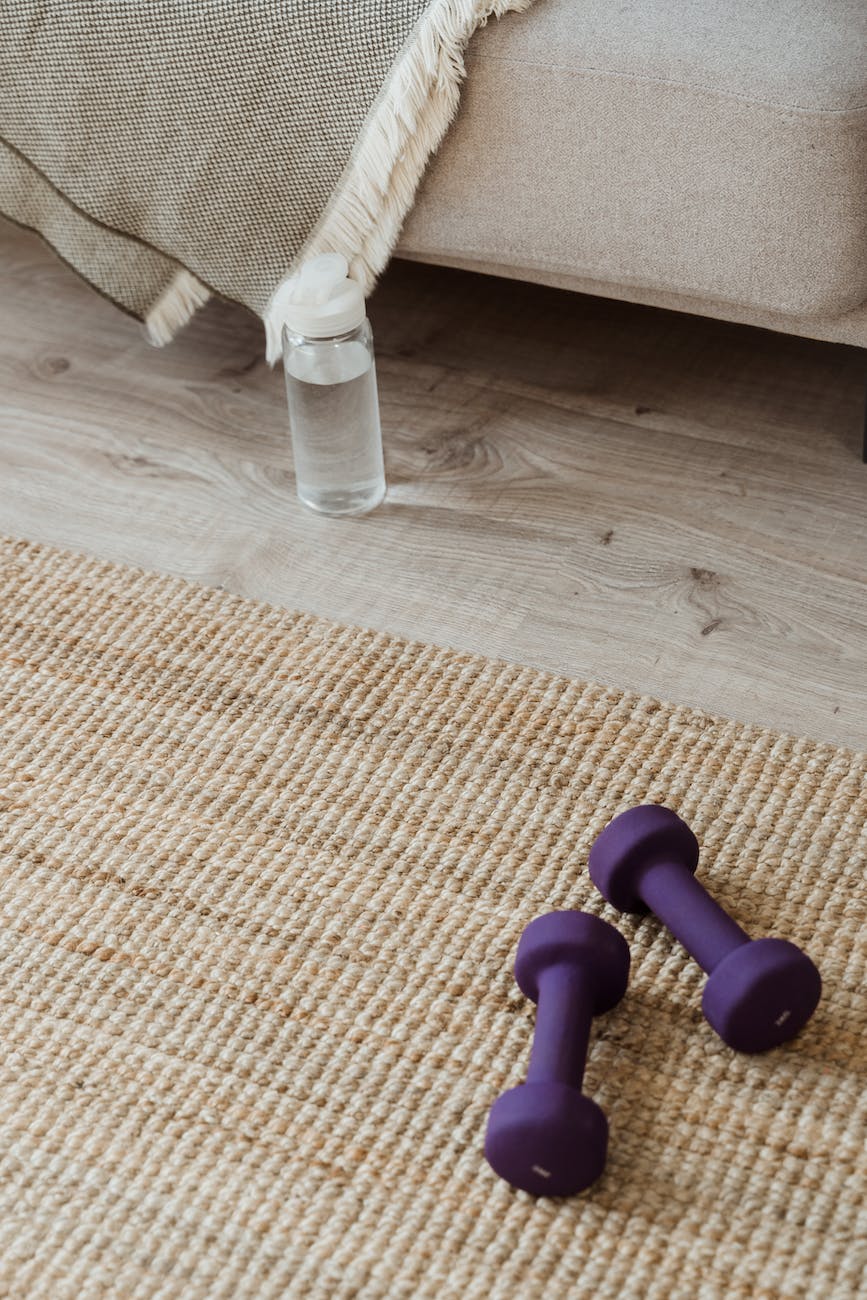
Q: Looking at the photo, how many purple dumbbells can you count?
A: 2